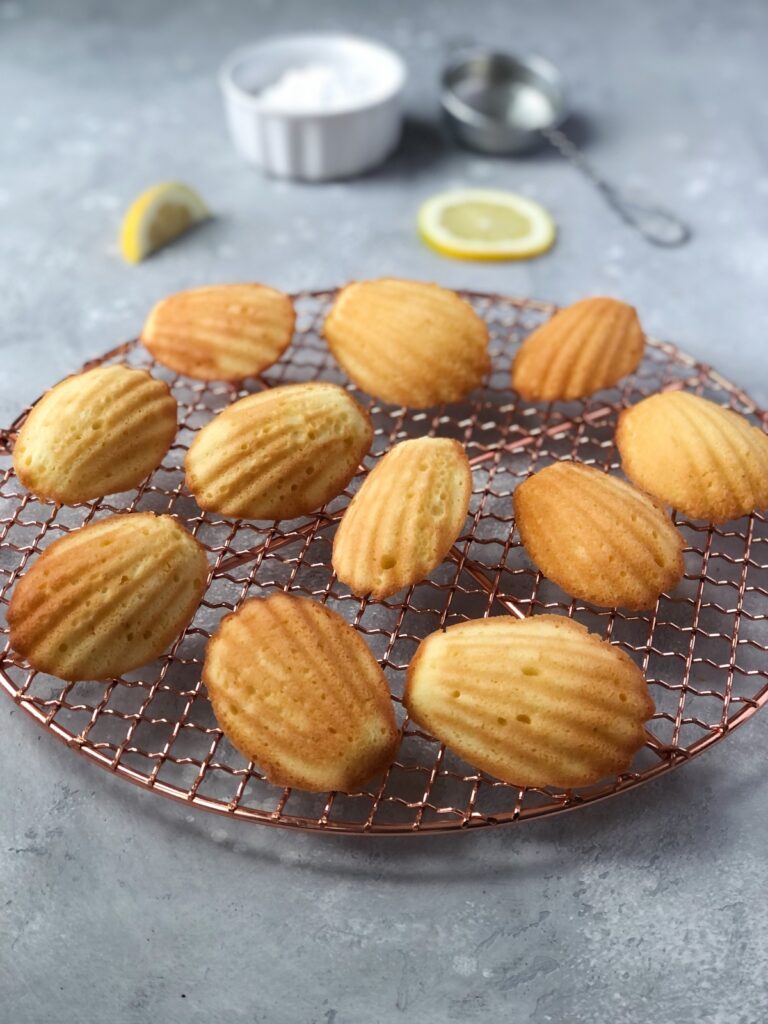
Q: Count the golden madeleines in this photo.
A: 11